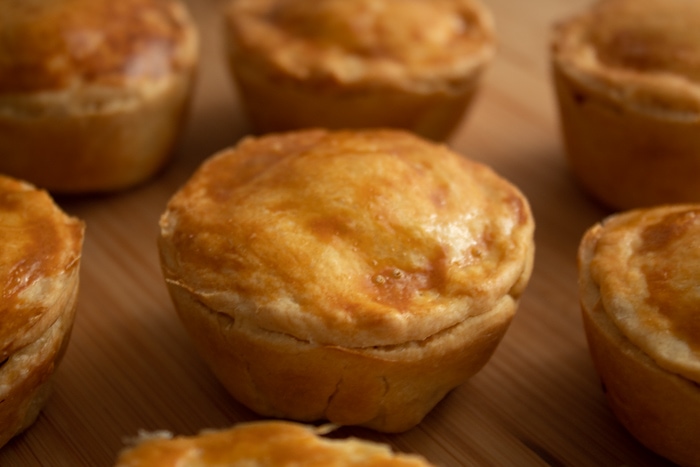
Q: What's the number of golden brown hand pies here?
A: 7